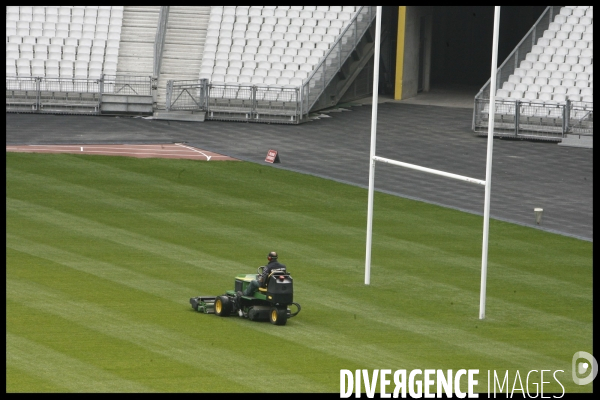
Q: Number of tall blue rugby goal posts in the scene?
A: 0